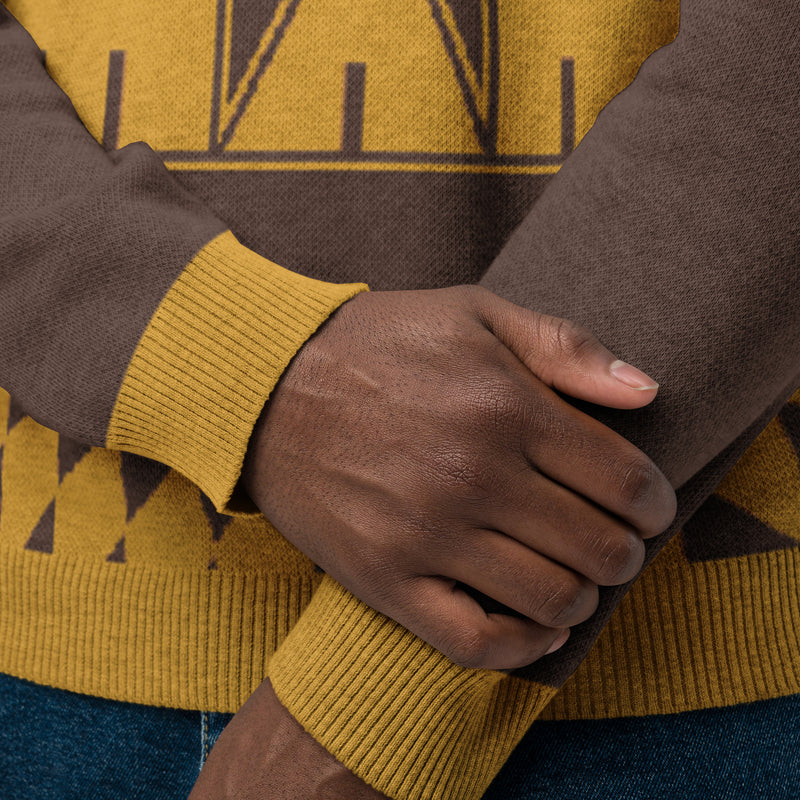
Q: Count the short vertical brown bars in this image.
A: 3